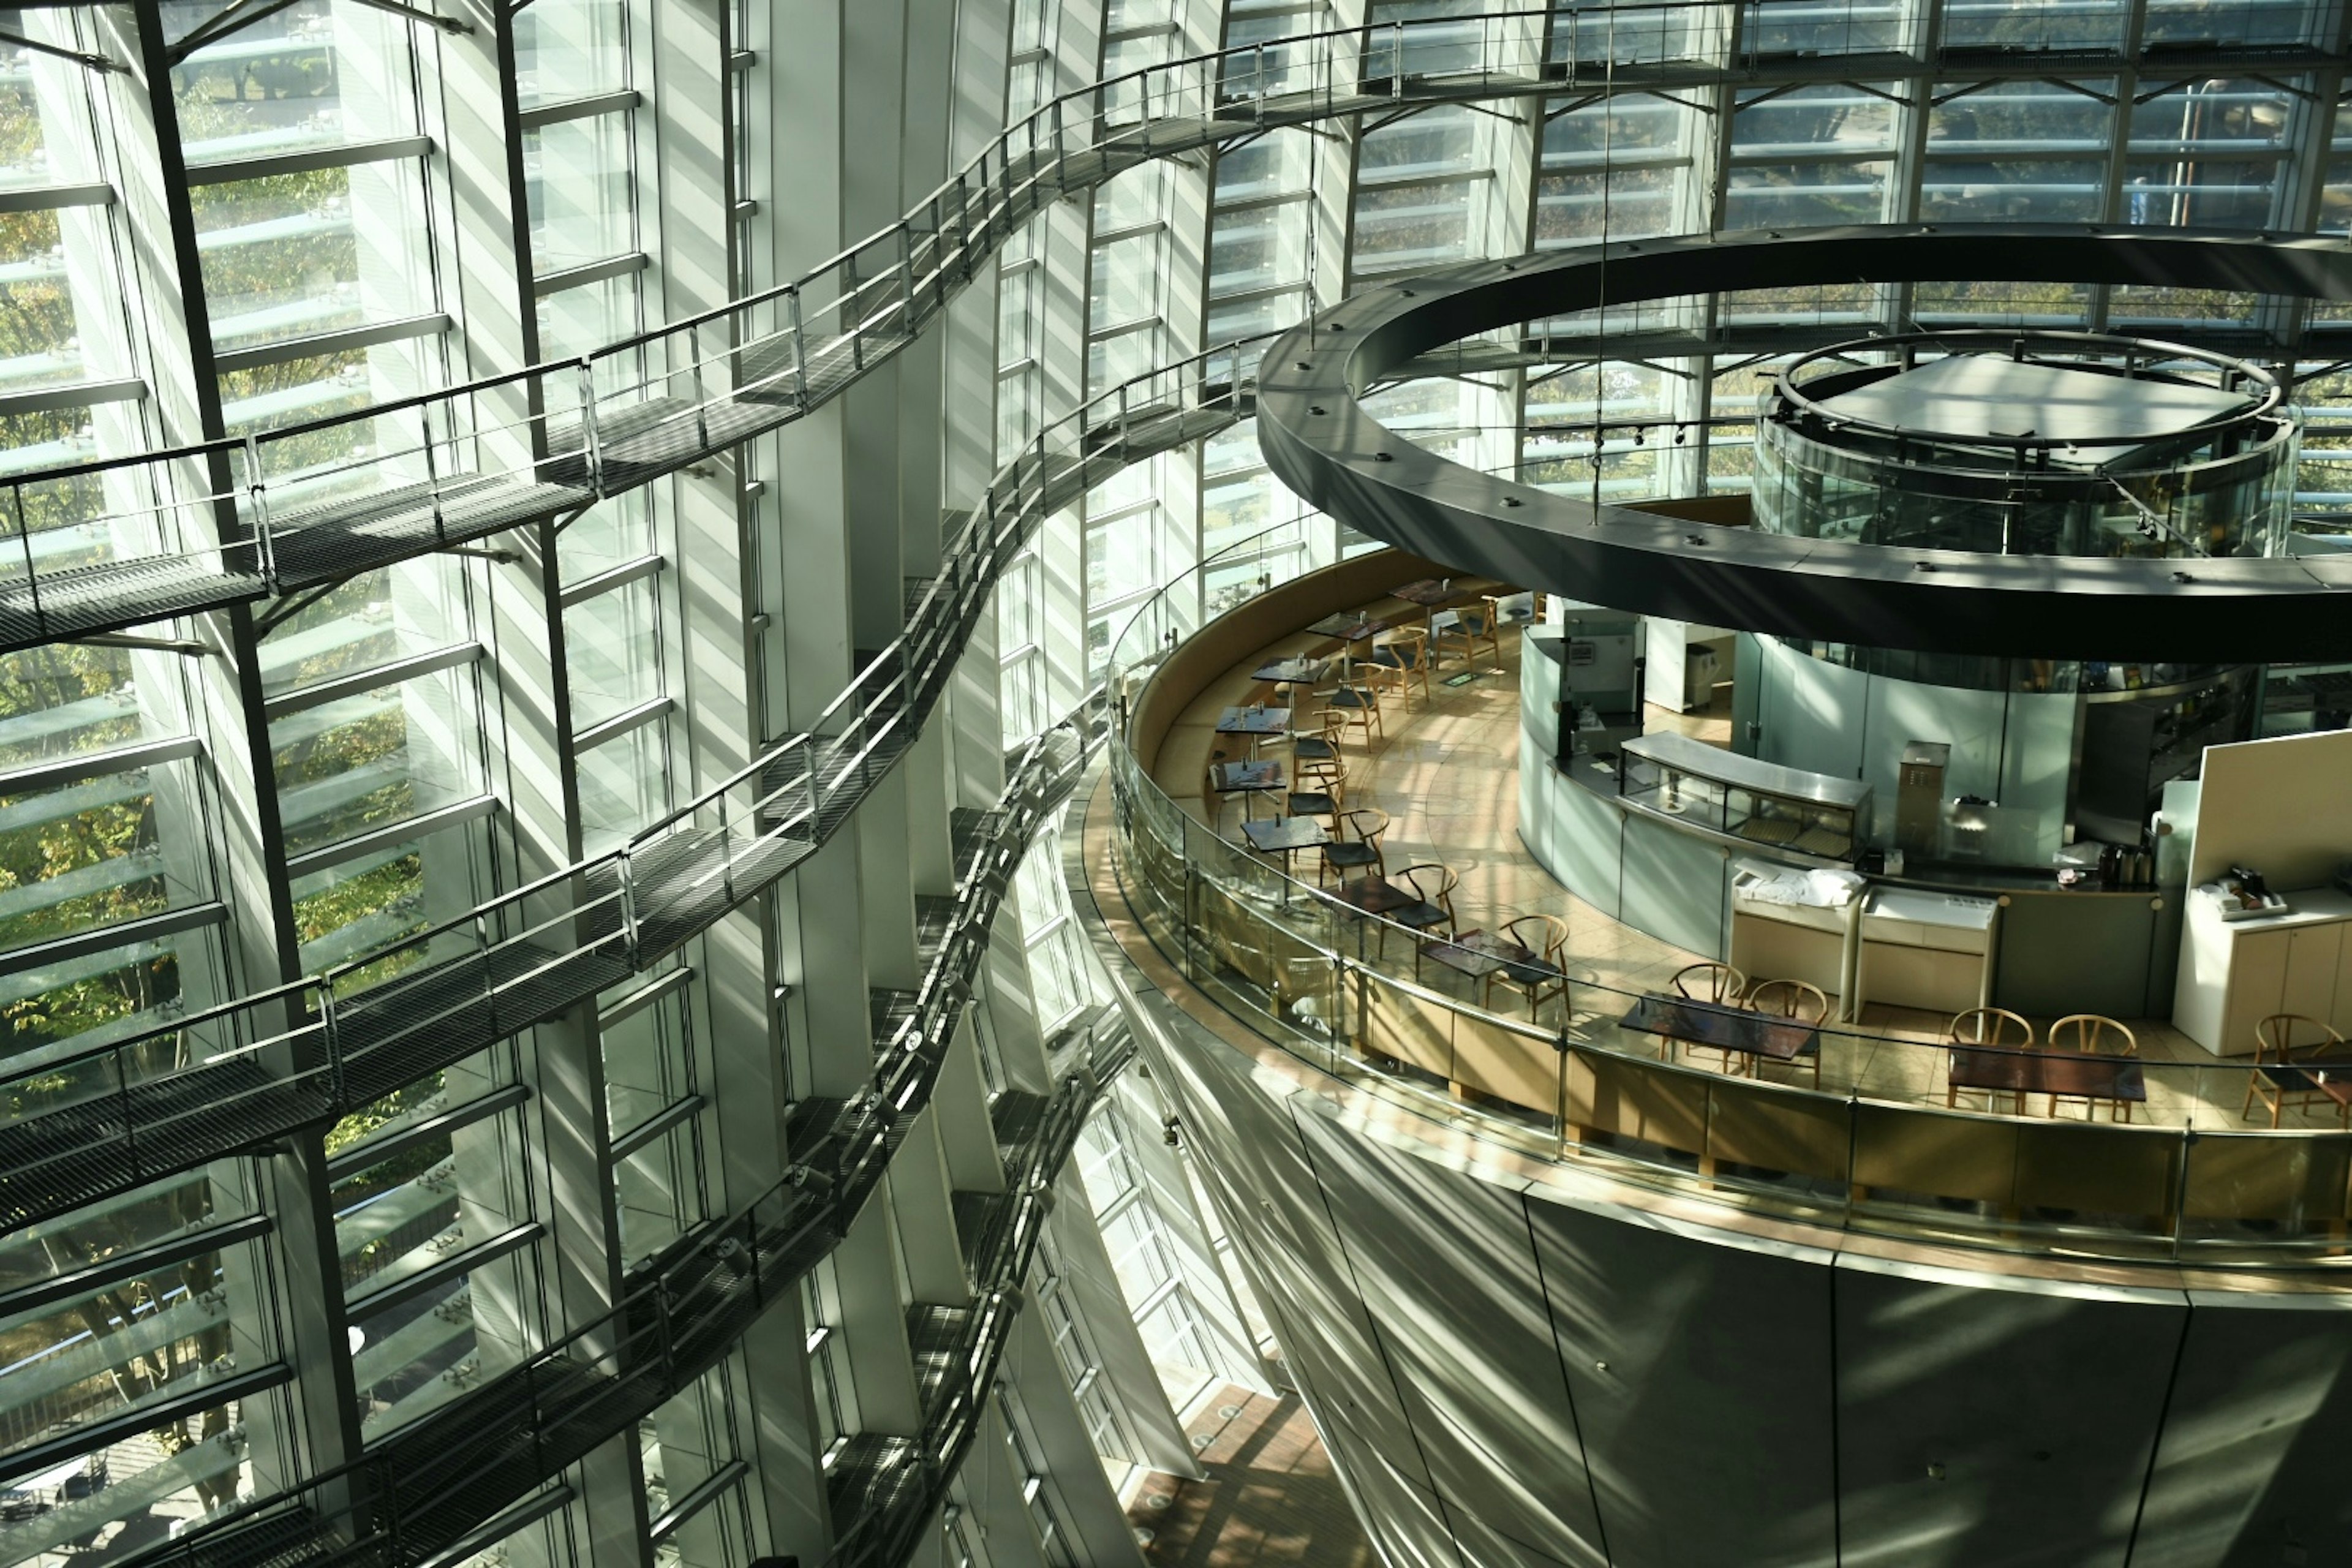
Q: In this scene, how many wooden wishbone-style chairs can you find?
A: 13